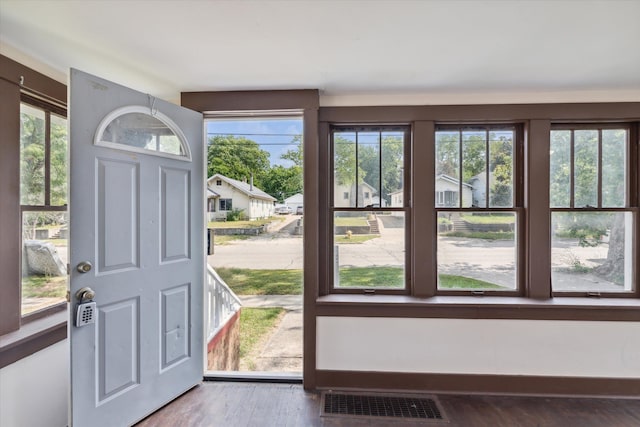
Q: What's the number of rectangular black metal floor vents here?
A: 1